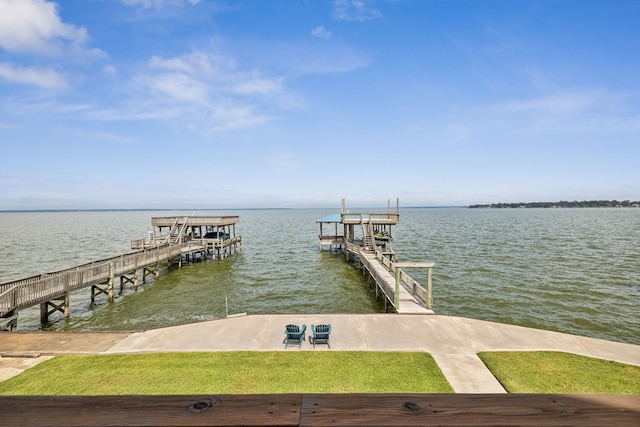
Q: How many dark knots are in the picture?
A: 2